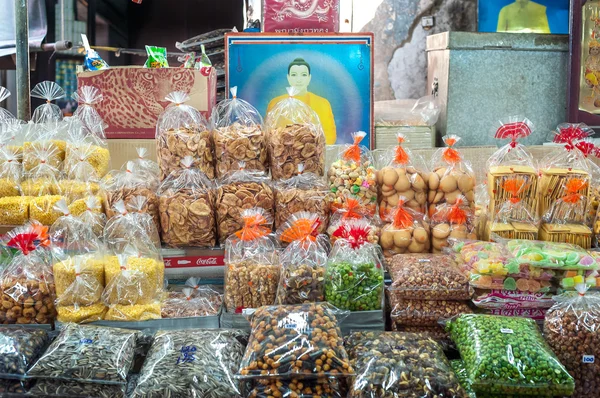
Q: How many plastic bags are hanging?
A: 0